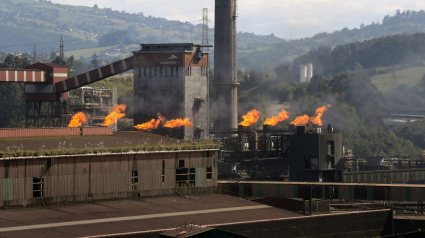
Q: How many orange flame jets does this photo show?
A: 8